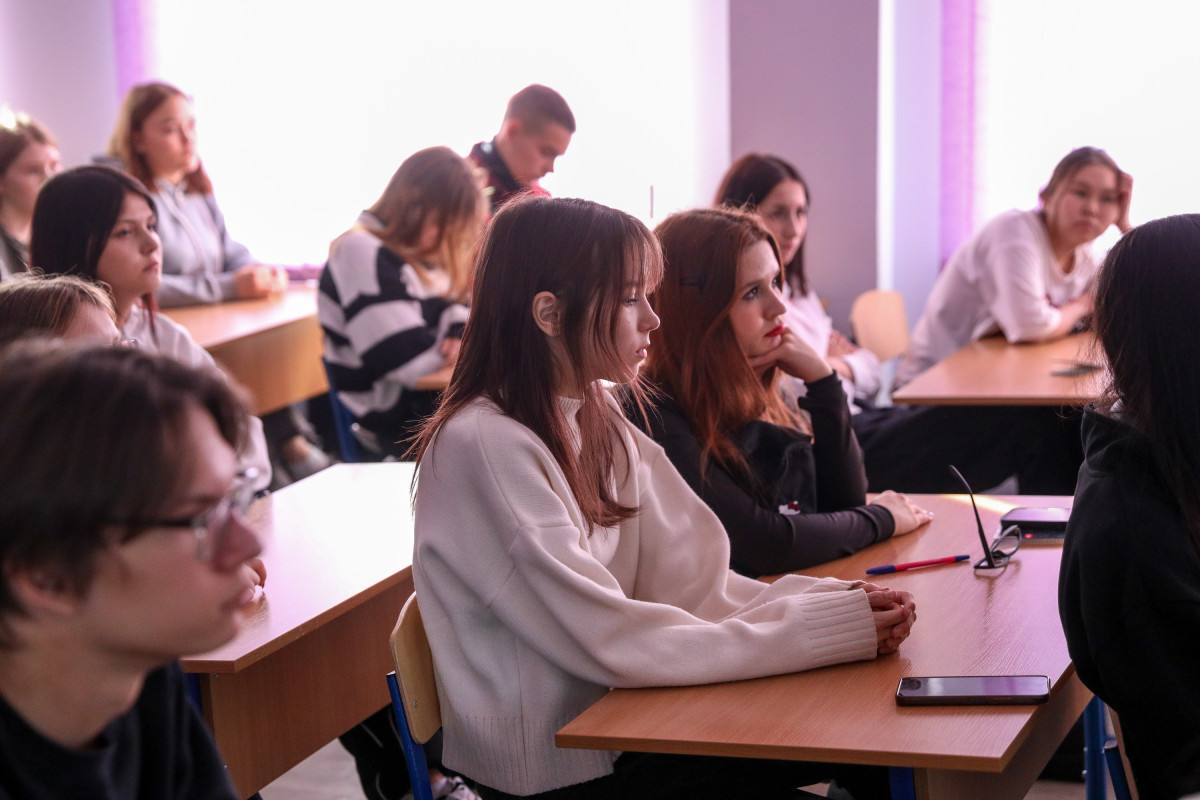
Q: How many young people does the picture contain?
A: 12